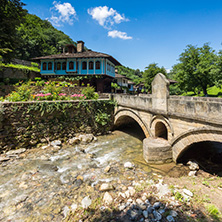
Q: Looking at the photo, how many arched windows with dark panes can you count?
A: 8